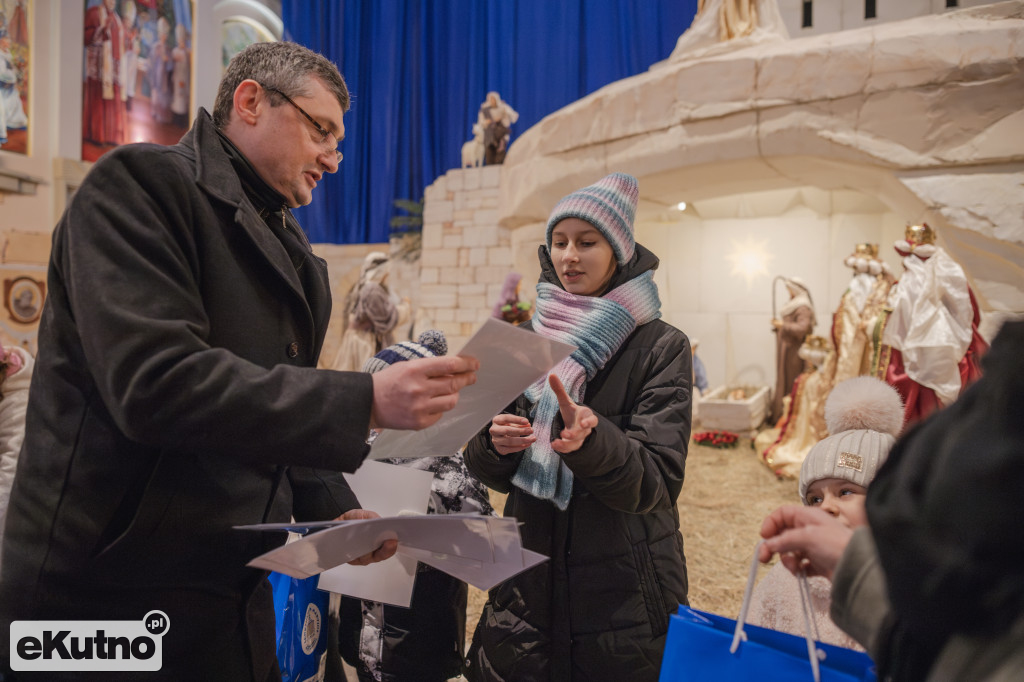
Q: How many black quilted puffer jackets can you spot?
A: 1